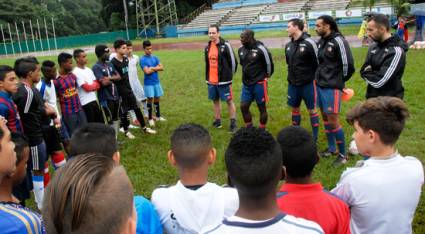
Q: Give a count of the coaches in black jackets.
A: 5